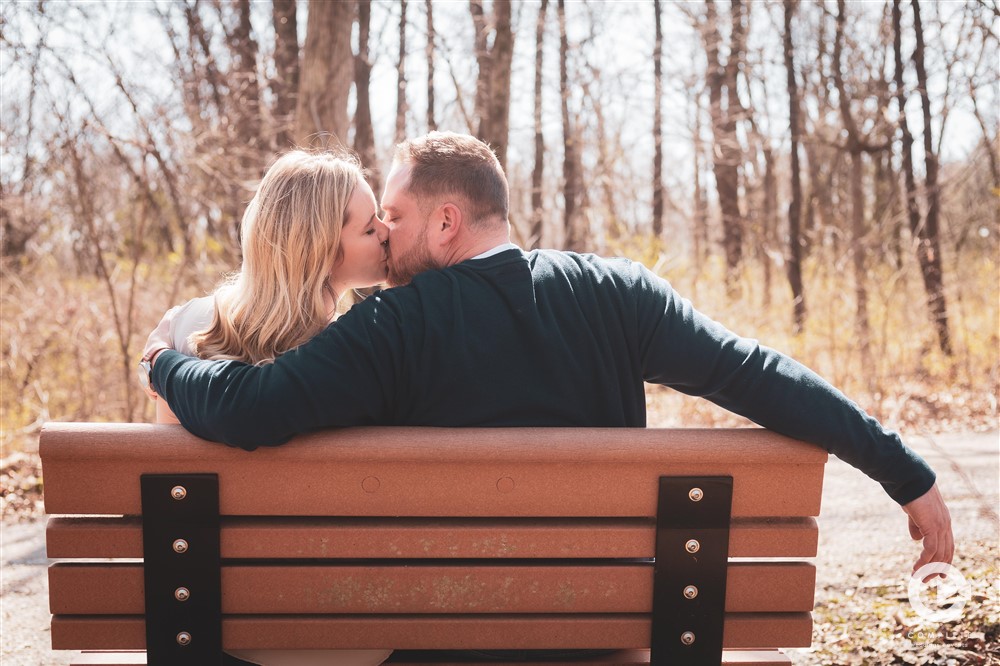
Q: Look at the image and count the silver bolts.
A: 8